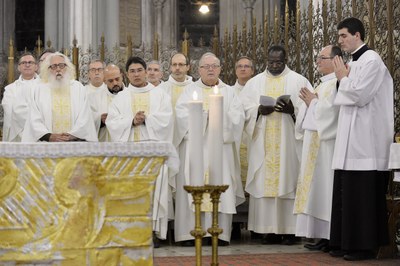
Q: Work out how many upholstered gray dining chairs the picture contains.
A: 0